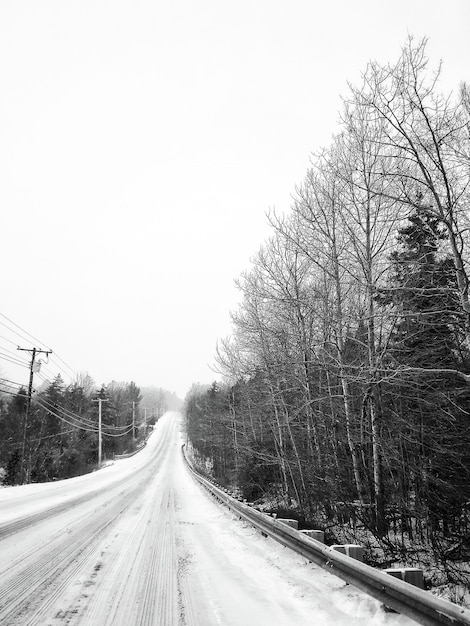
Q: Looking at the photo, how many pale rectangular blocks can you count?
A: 4